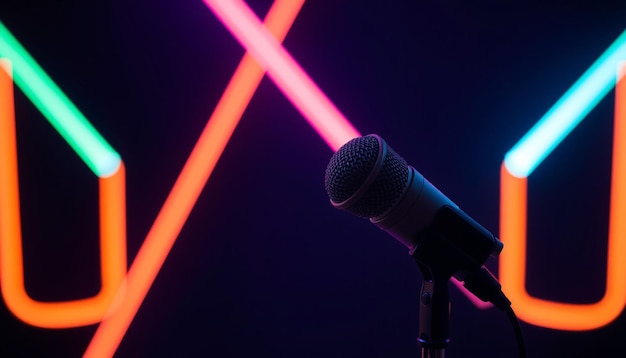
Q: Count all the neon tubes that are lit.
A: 6